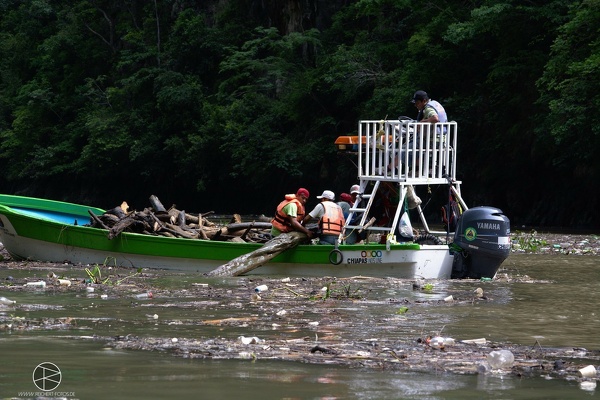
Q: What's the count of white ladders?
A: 1